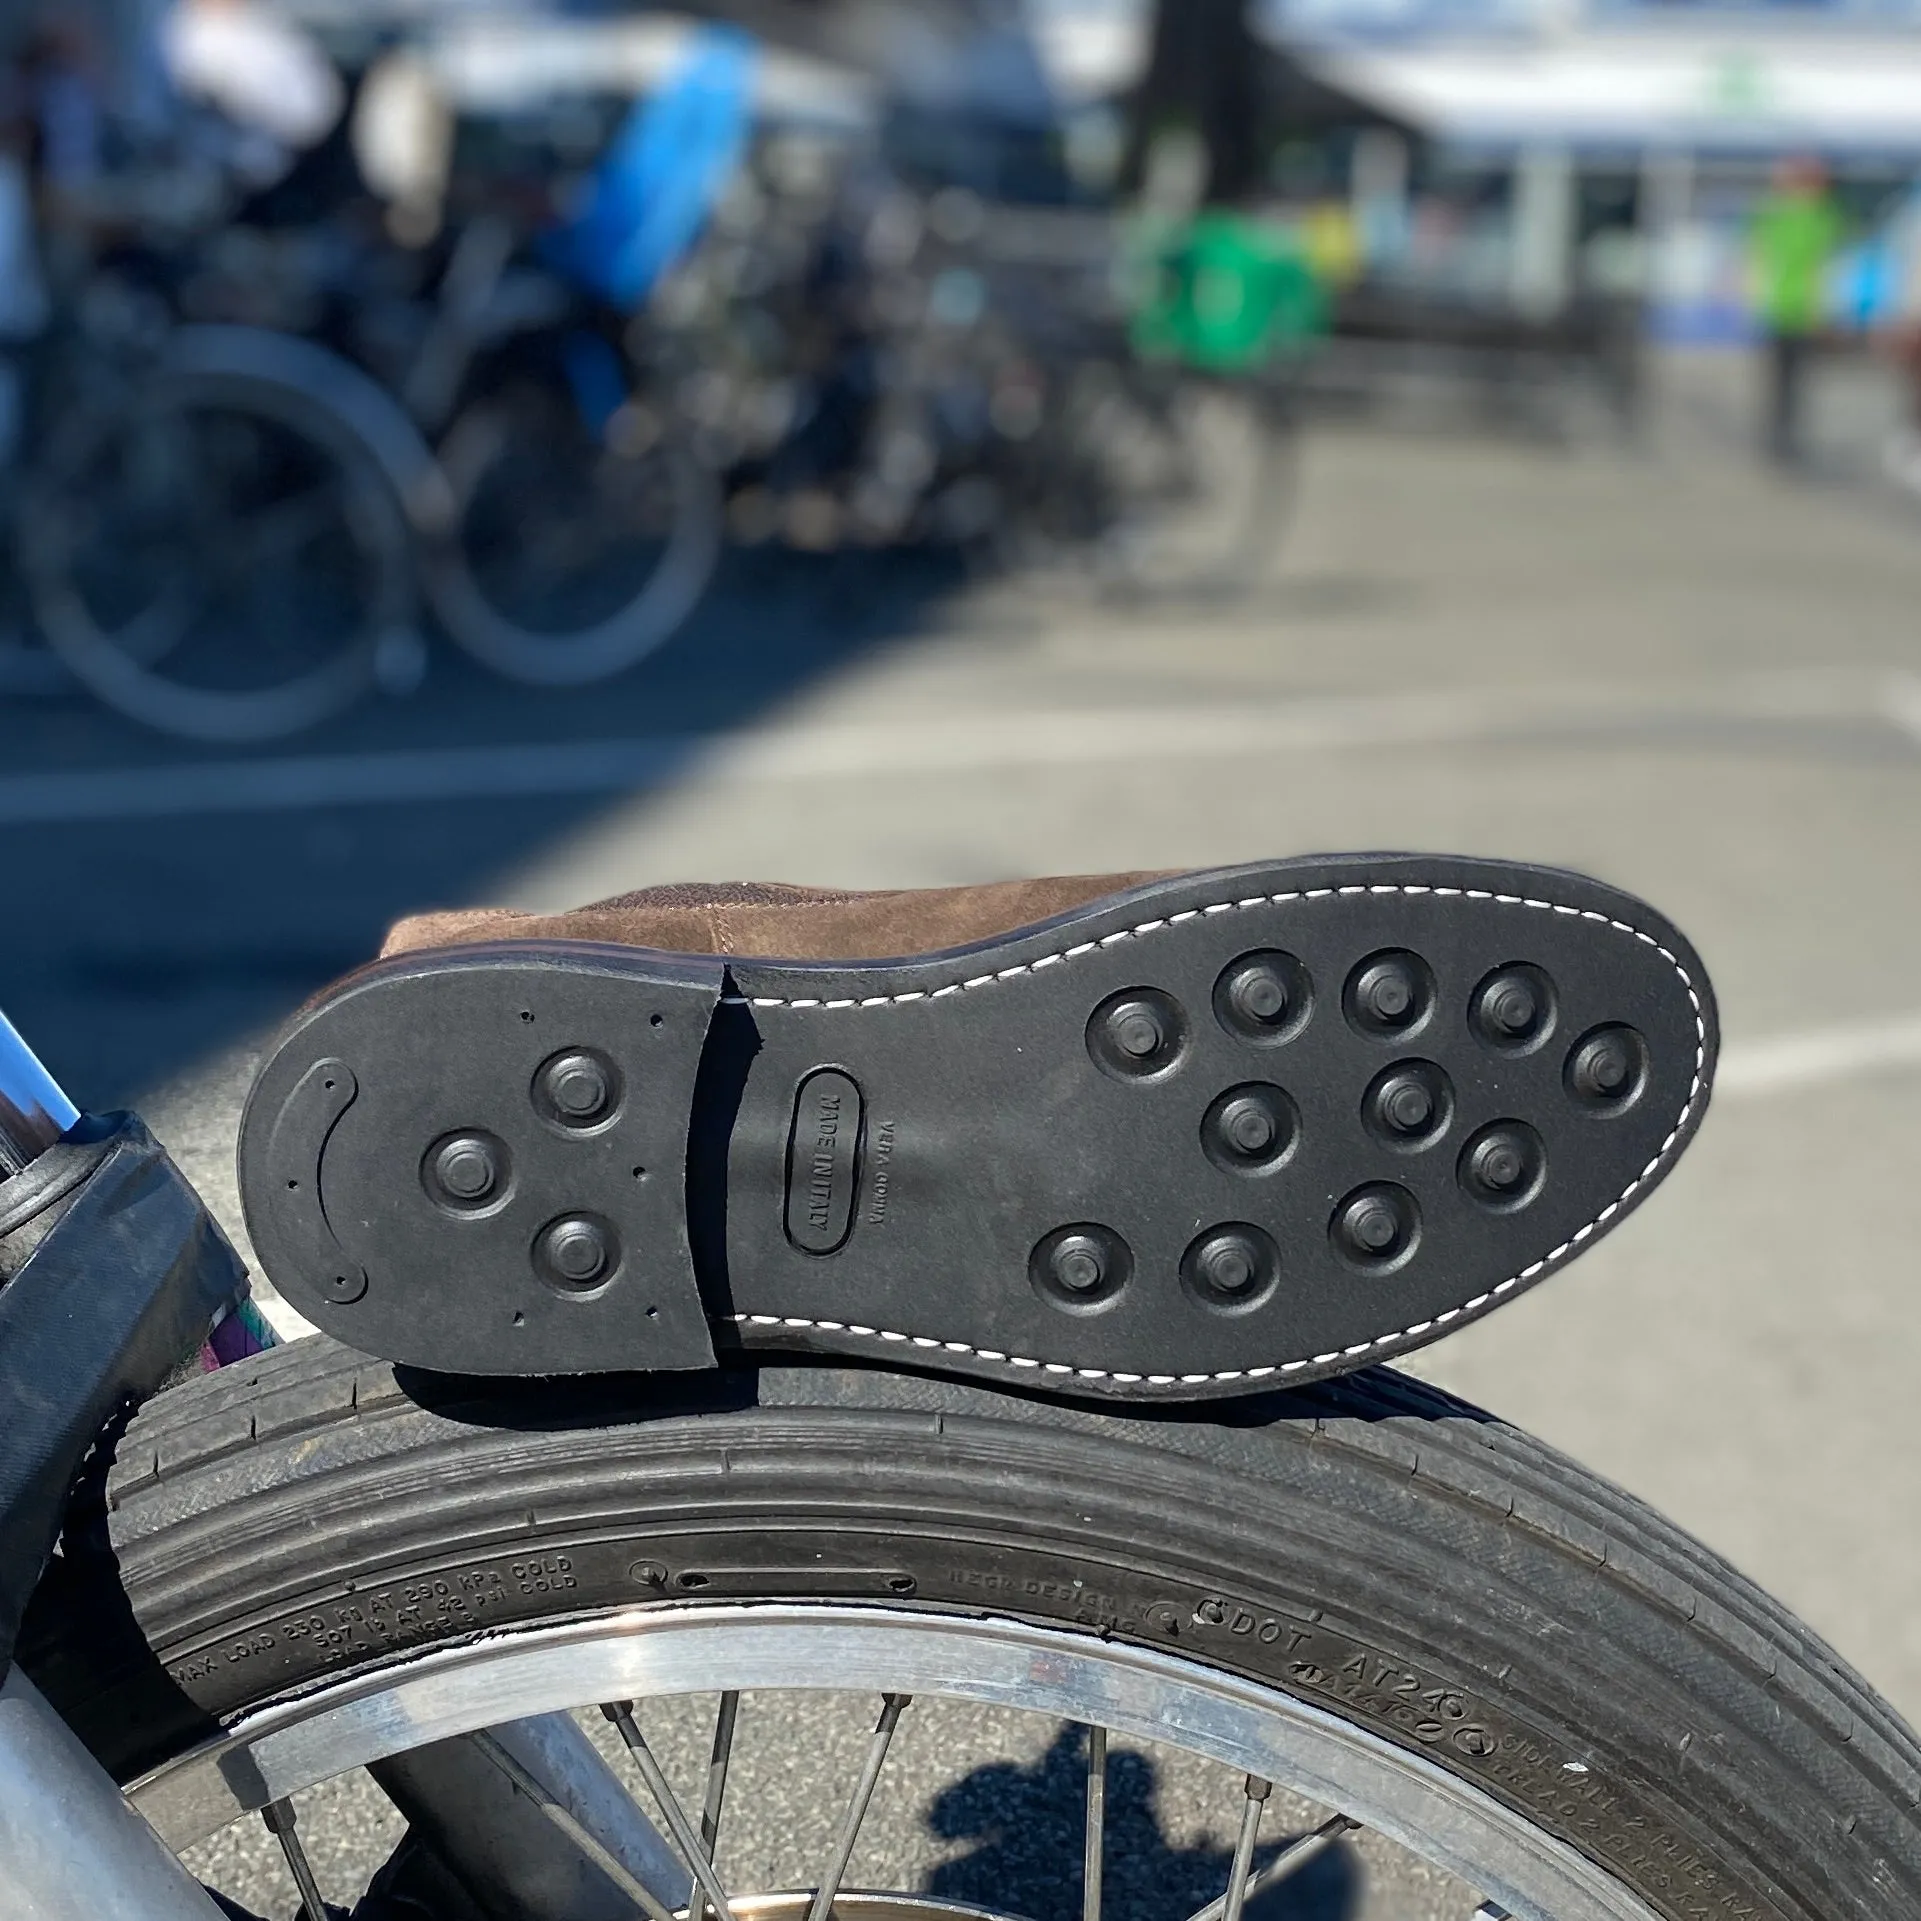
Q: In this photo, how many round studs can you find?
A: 14